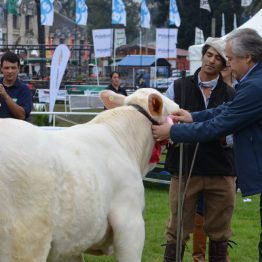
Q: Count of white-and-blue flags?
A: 5